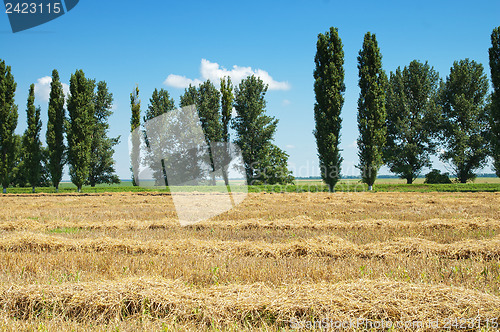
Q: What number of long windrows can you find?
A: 3